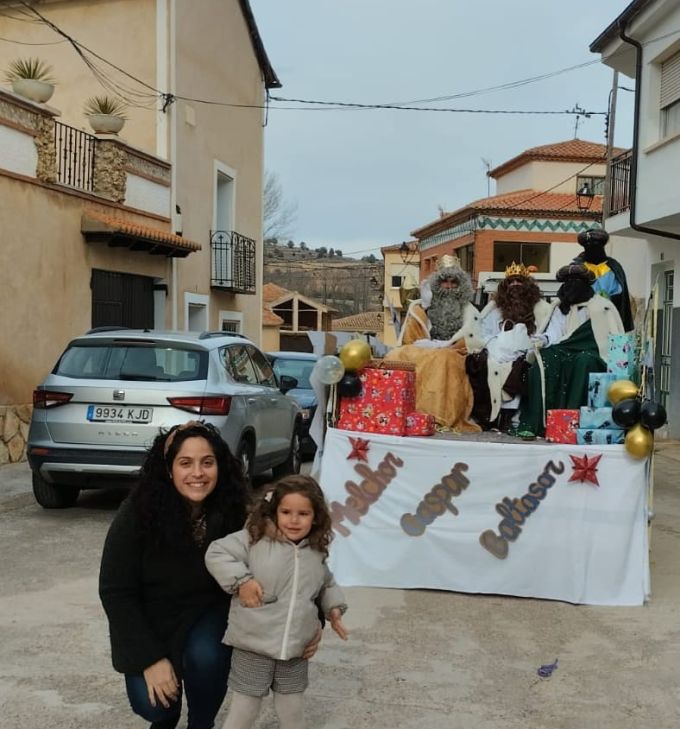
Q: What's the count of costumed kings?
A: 3